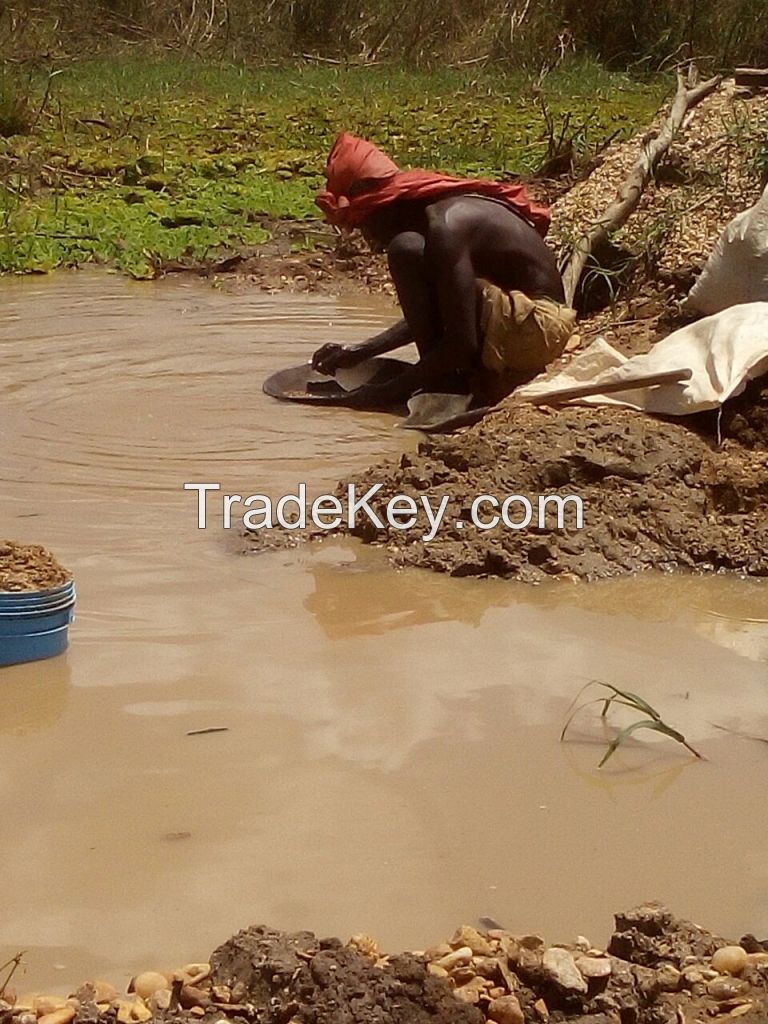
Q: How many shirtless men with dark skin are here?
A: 1